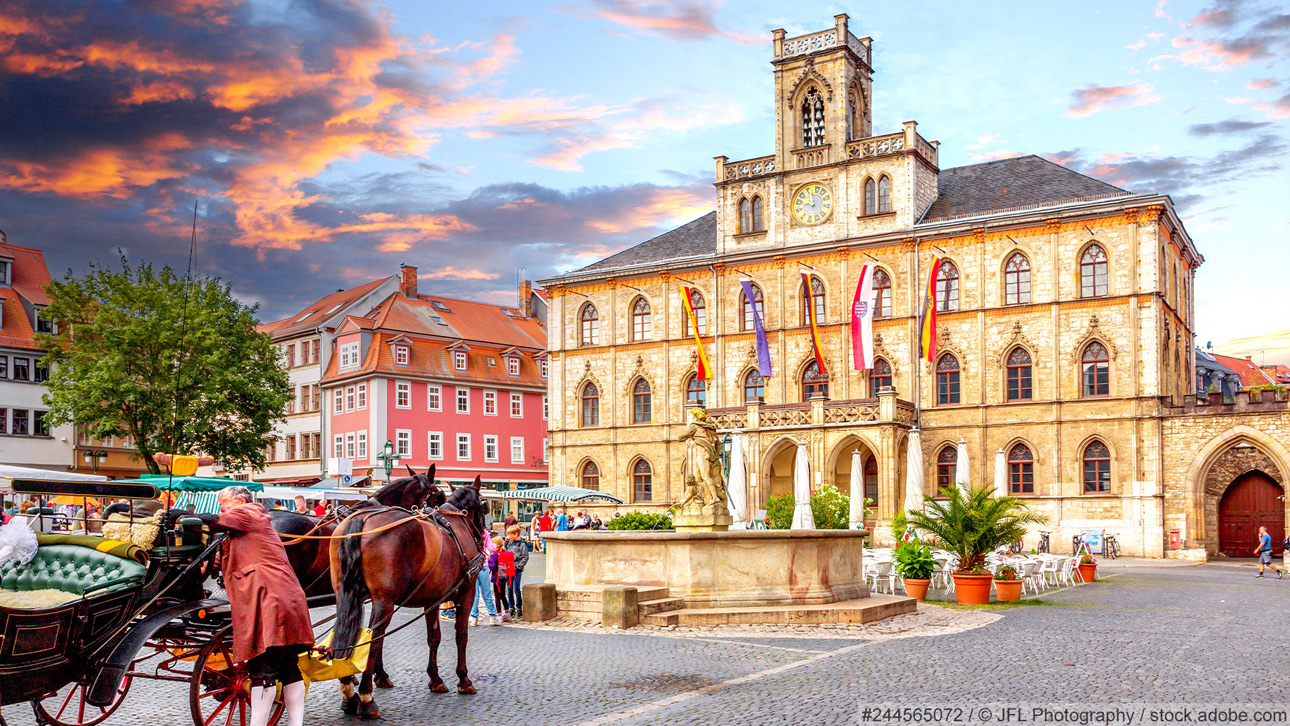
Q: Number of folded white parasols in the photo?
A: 6